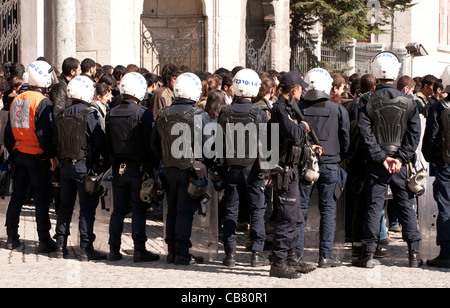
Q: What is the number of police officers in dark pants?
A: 9